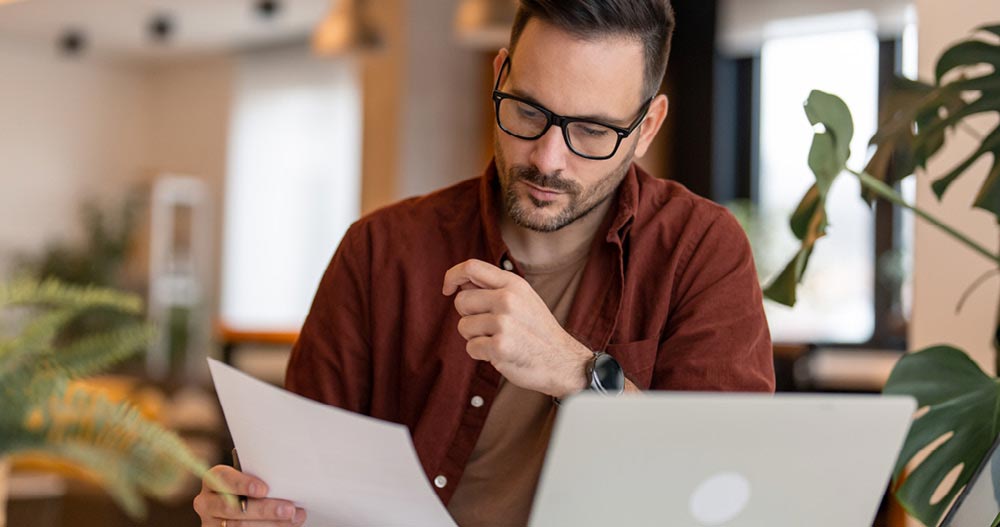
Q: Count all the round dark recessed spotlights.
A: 3